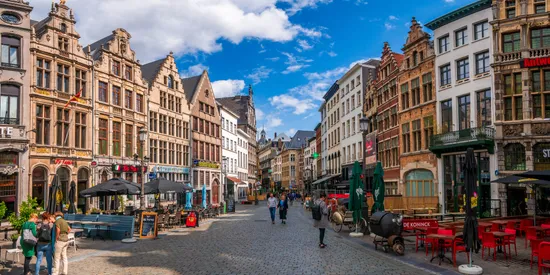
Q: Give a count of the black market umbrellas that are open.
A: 4